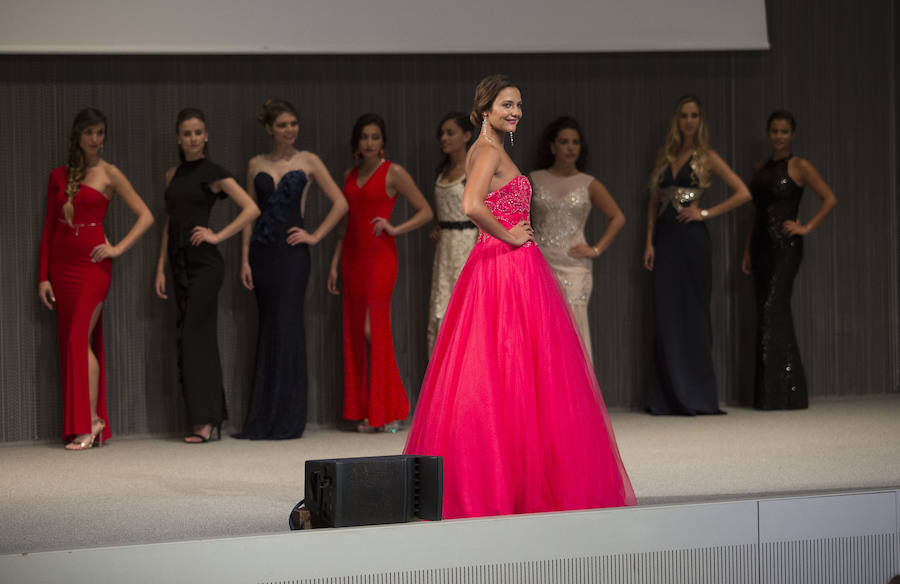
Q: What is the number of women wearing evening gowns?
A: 9